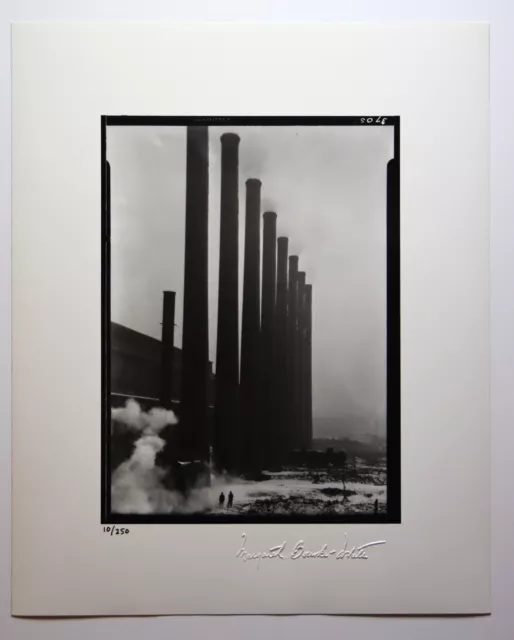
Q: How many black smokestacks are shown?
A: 9